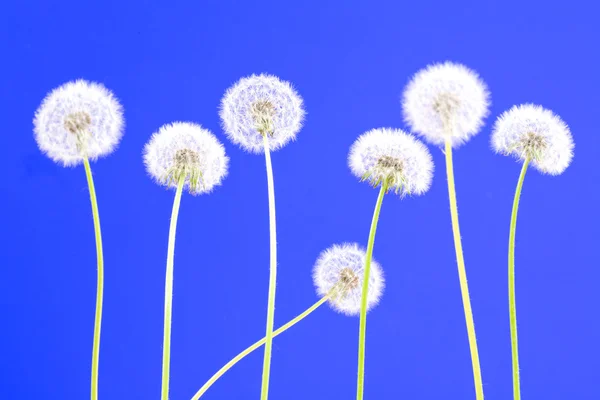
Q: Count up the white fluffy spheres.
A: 7